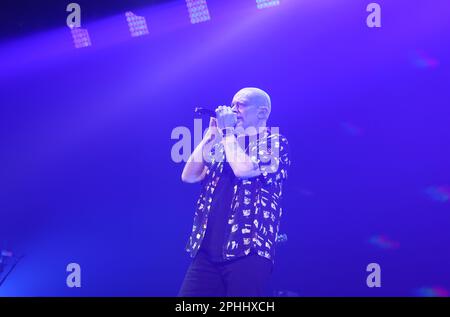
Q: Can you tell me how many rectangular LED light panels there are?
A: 4